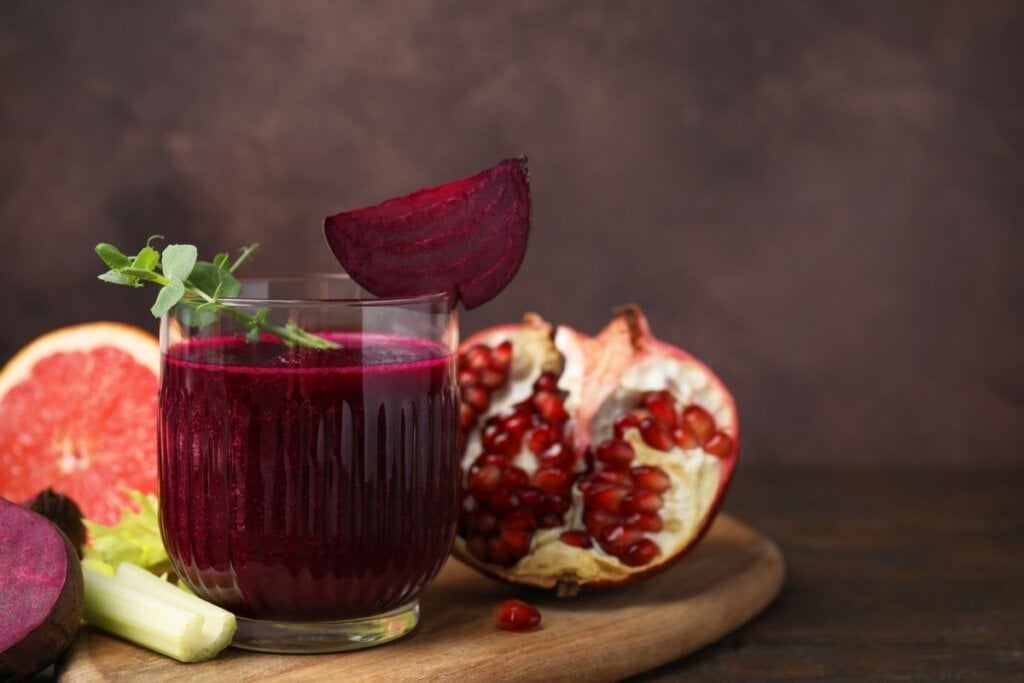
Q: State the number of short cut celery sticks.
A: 2